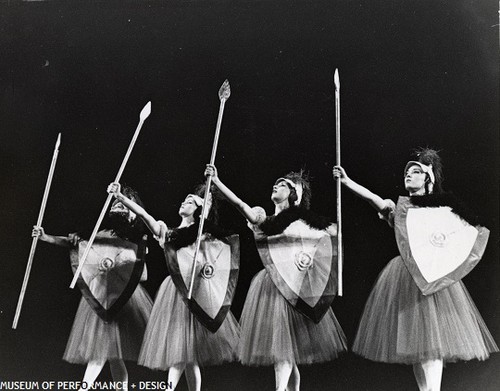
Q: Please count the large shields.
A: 4